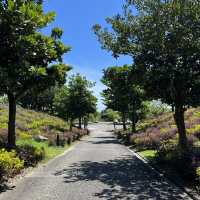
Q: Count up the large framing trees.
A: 2